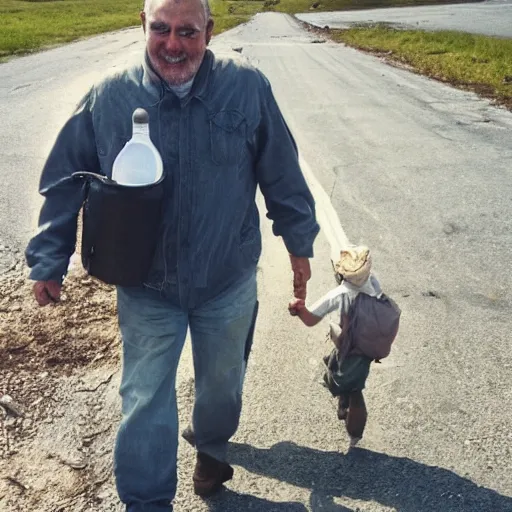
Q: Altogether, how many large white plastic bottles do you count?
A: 1